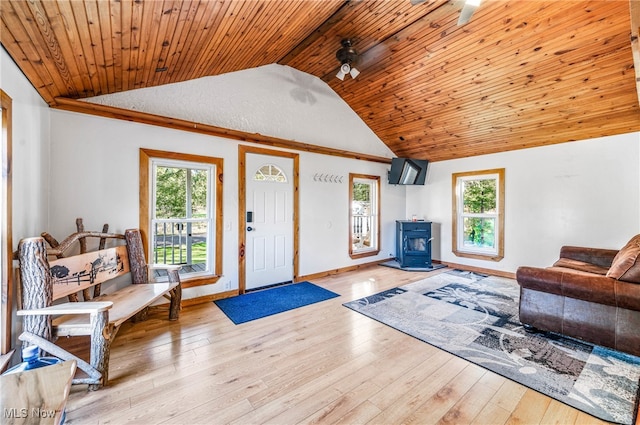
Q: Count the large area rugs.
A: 1